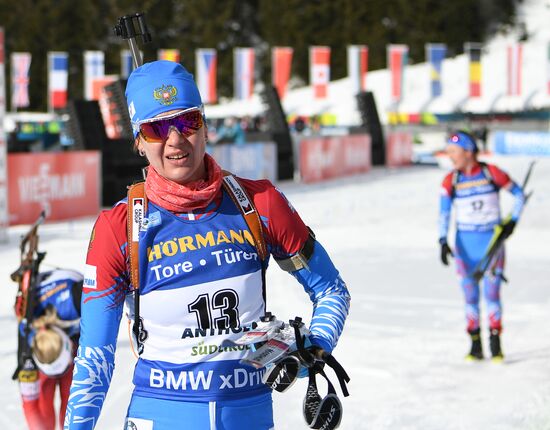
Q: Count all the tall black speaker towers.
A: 4